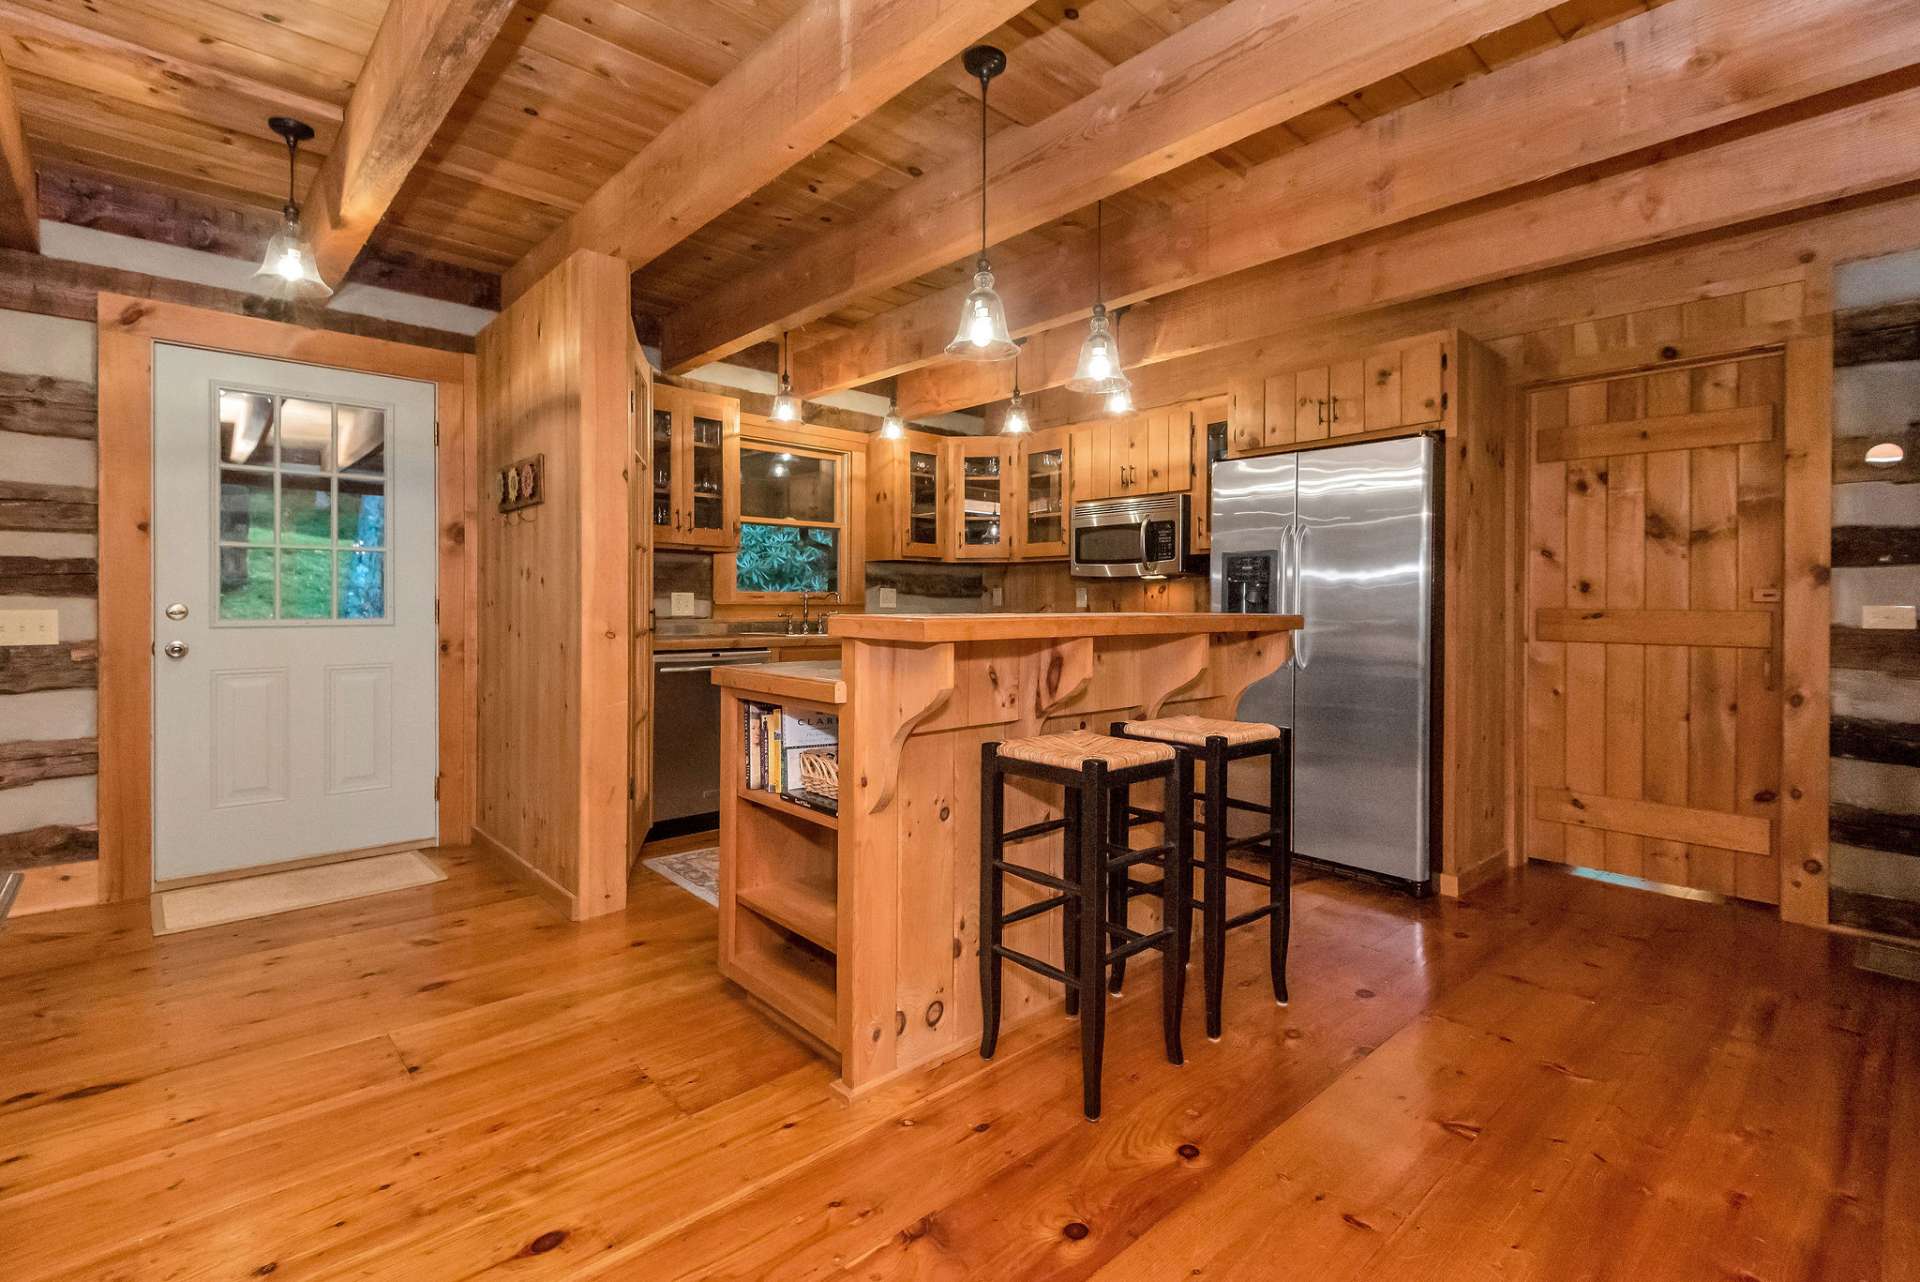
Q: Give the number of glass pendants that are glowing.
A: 7